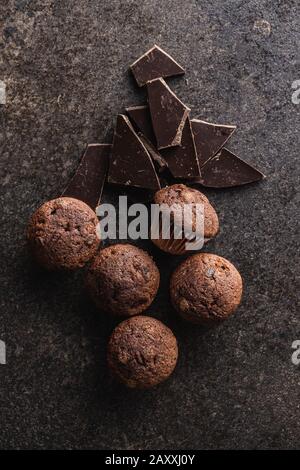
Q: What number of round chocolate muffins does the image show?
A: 5